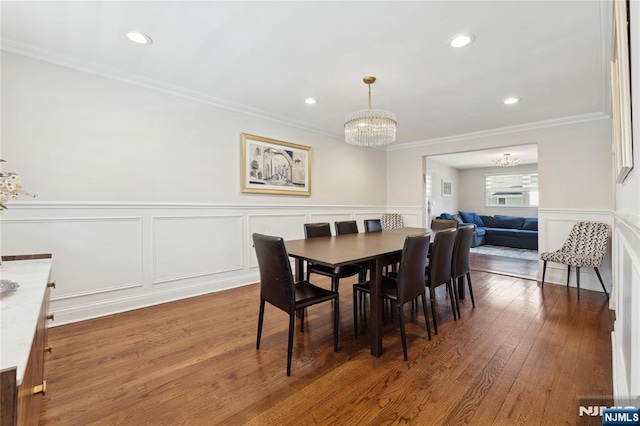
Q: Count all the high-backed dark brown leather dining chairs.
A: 8